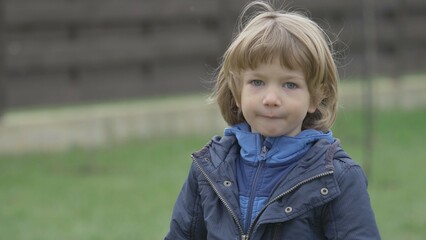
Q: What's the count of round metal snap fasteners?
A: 4